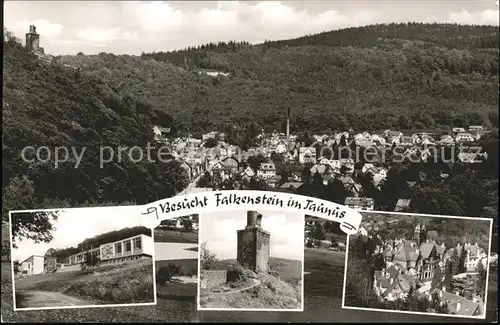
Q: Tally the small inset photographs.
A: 3